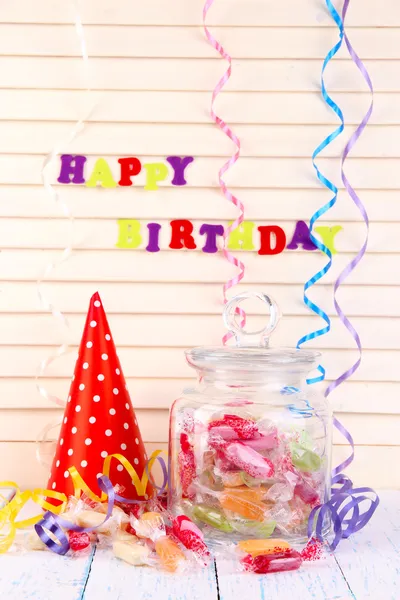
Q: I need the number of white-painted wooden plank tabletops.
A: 1